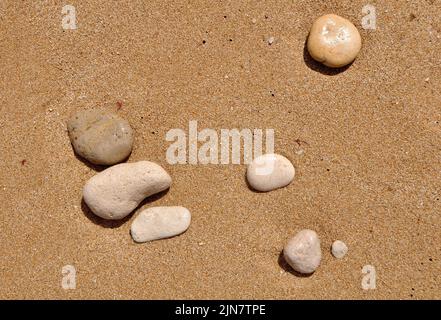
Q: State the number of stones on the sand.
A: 7